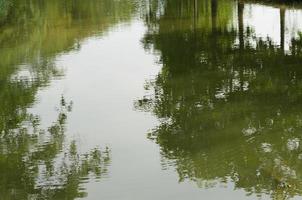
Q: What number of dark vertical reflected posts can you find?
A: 3